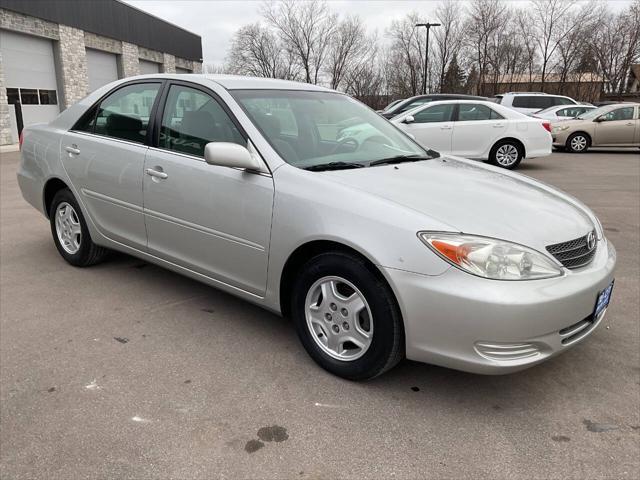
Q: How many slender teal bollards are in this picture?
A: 0